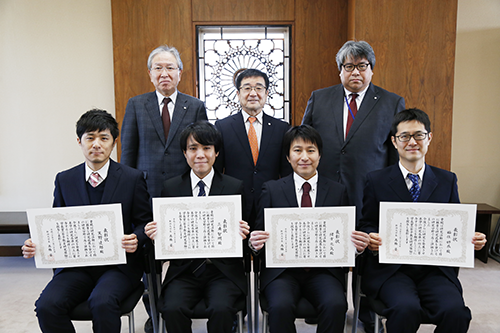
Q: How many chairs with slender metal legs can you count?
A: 4